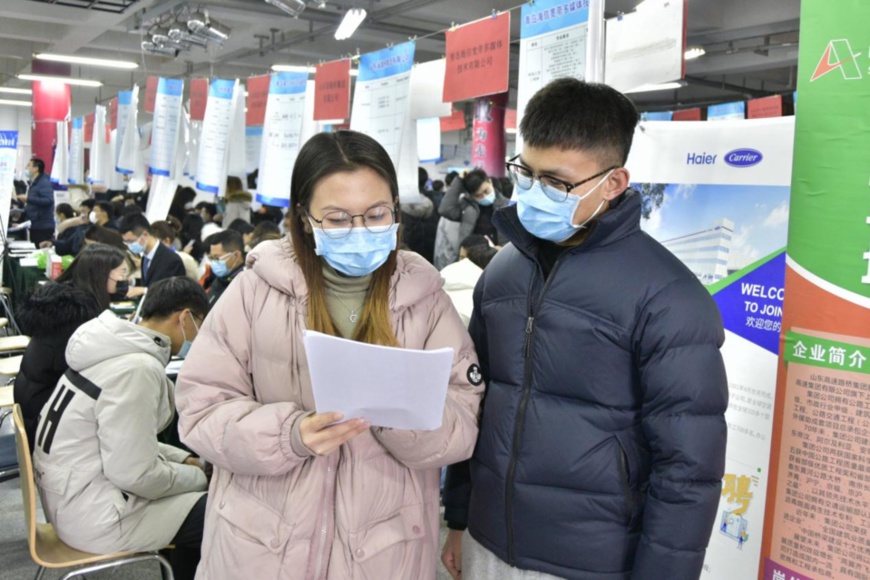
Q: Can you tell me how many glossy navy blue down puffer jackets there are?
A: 1